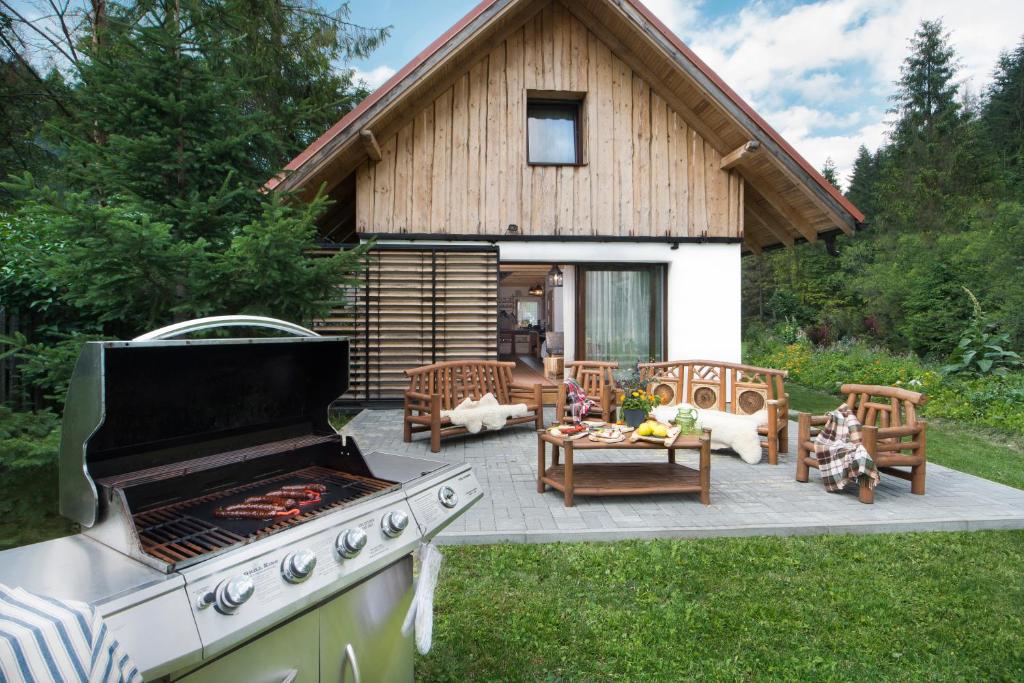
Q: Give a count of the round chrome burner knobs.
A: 5